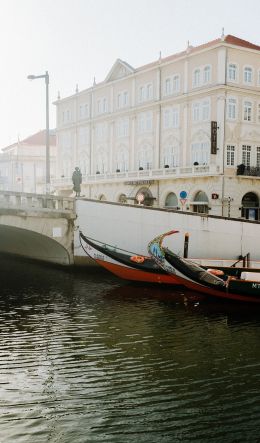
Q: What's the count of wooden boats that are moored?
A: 2